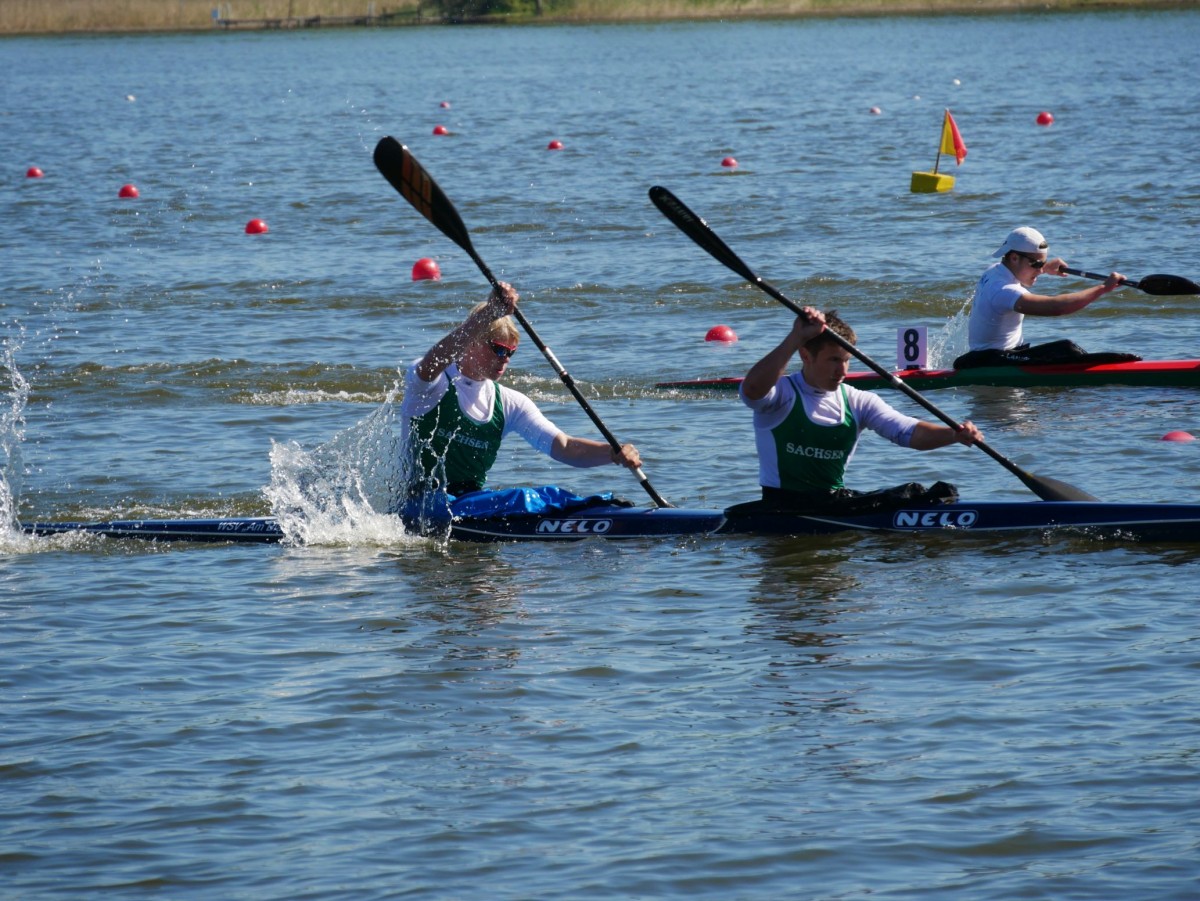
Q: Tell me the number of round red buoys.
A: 12